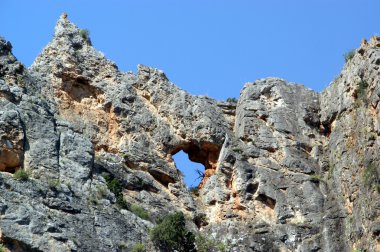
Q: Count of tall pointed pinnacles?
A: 1